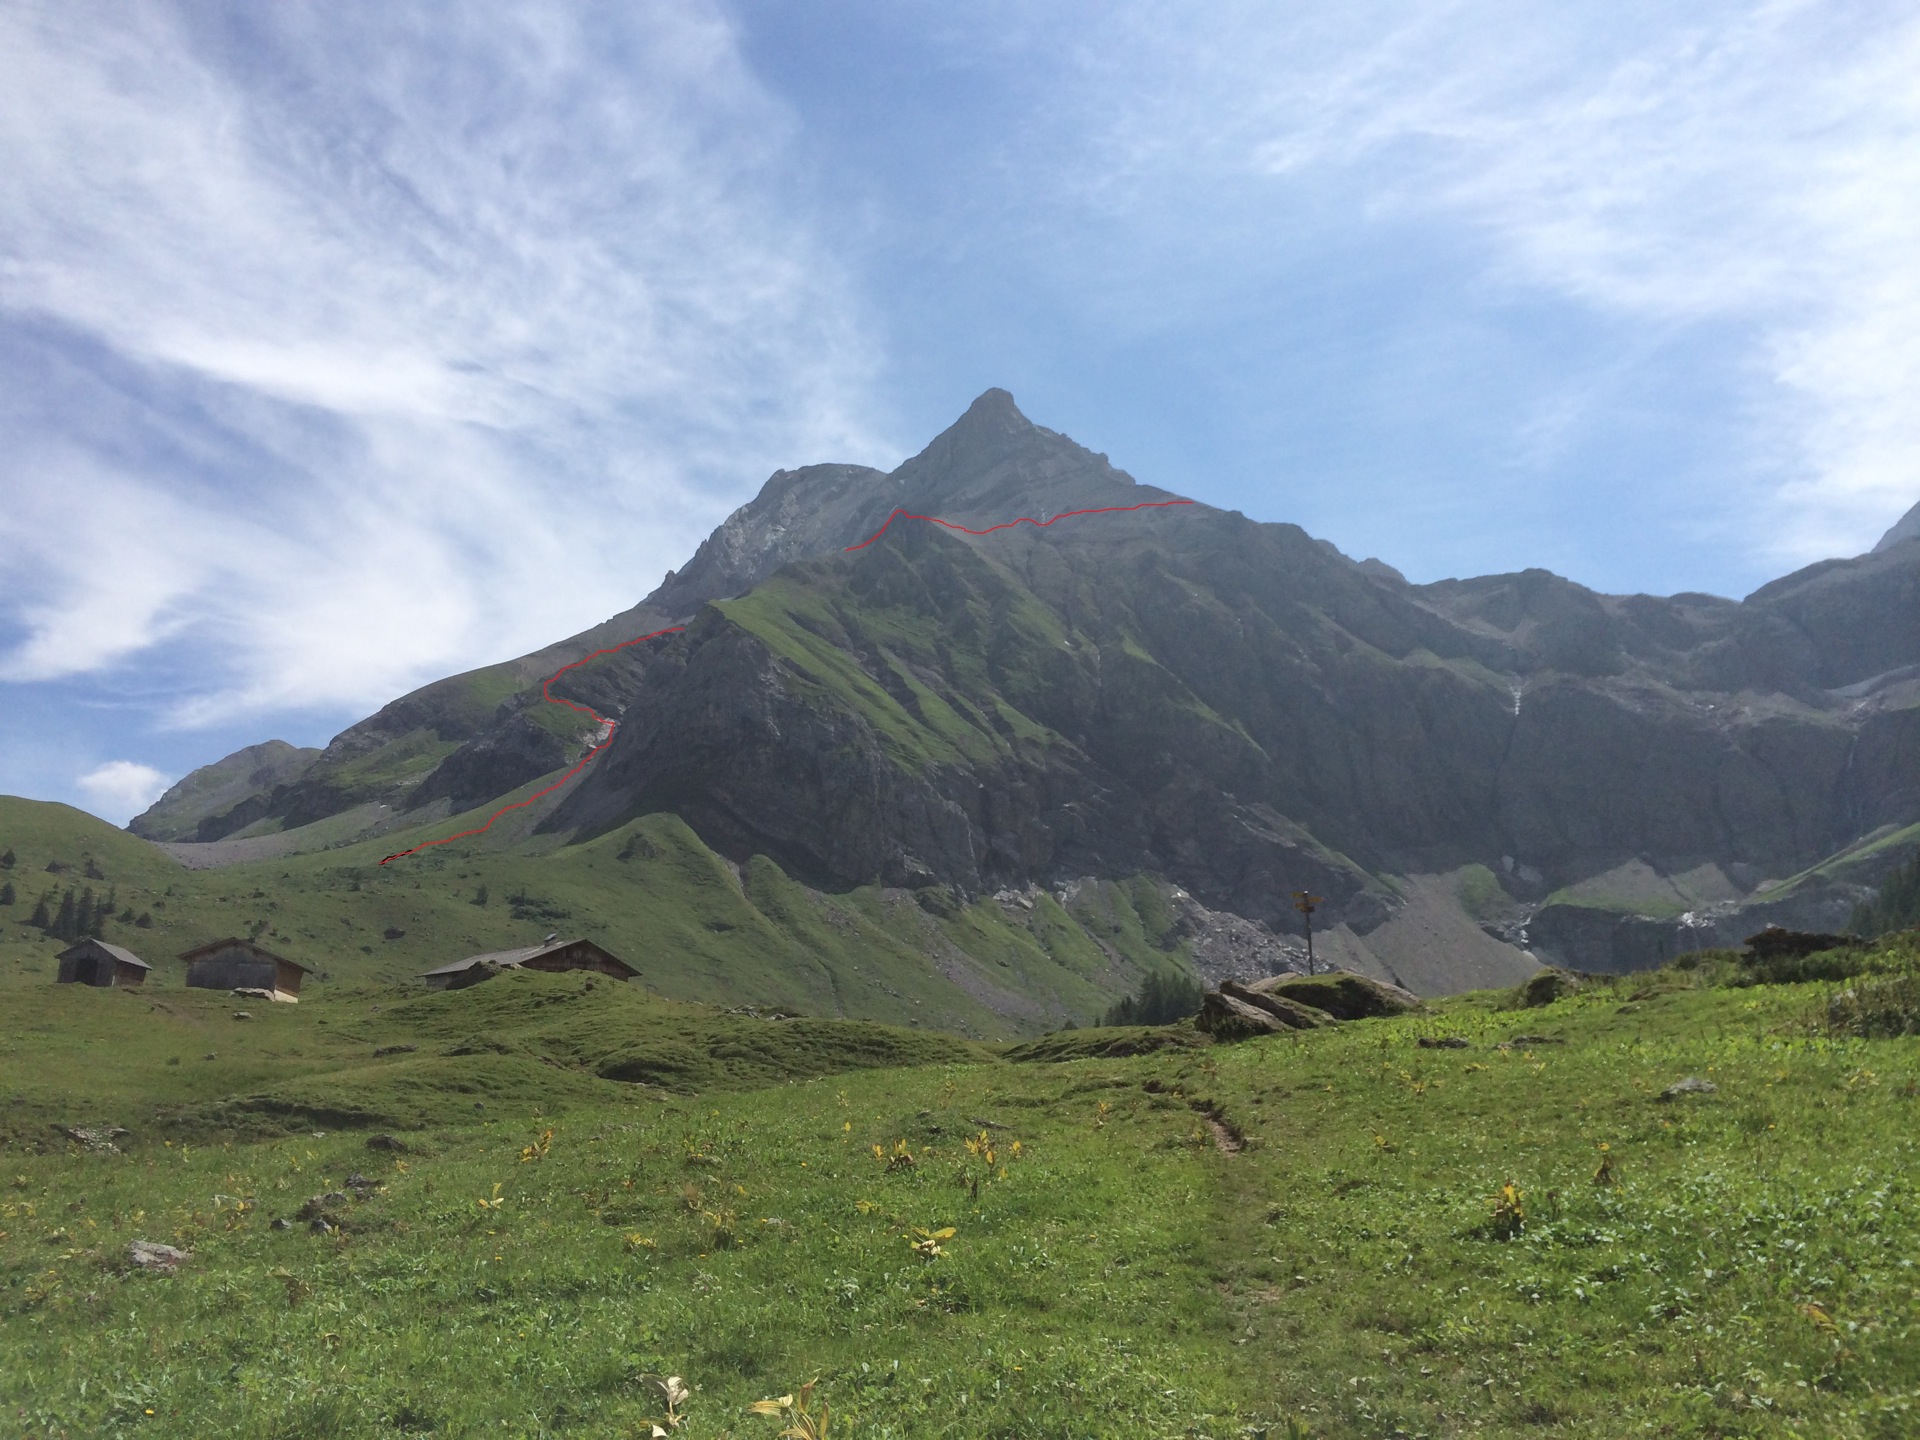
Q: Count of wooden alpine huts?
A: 3